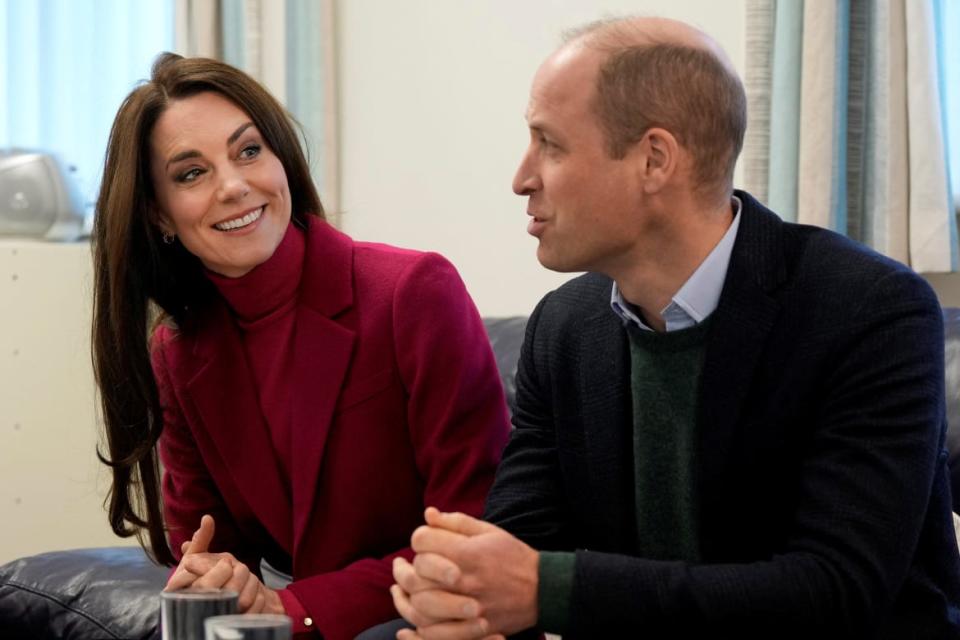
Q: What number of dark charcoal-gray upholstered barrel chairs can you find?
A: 0